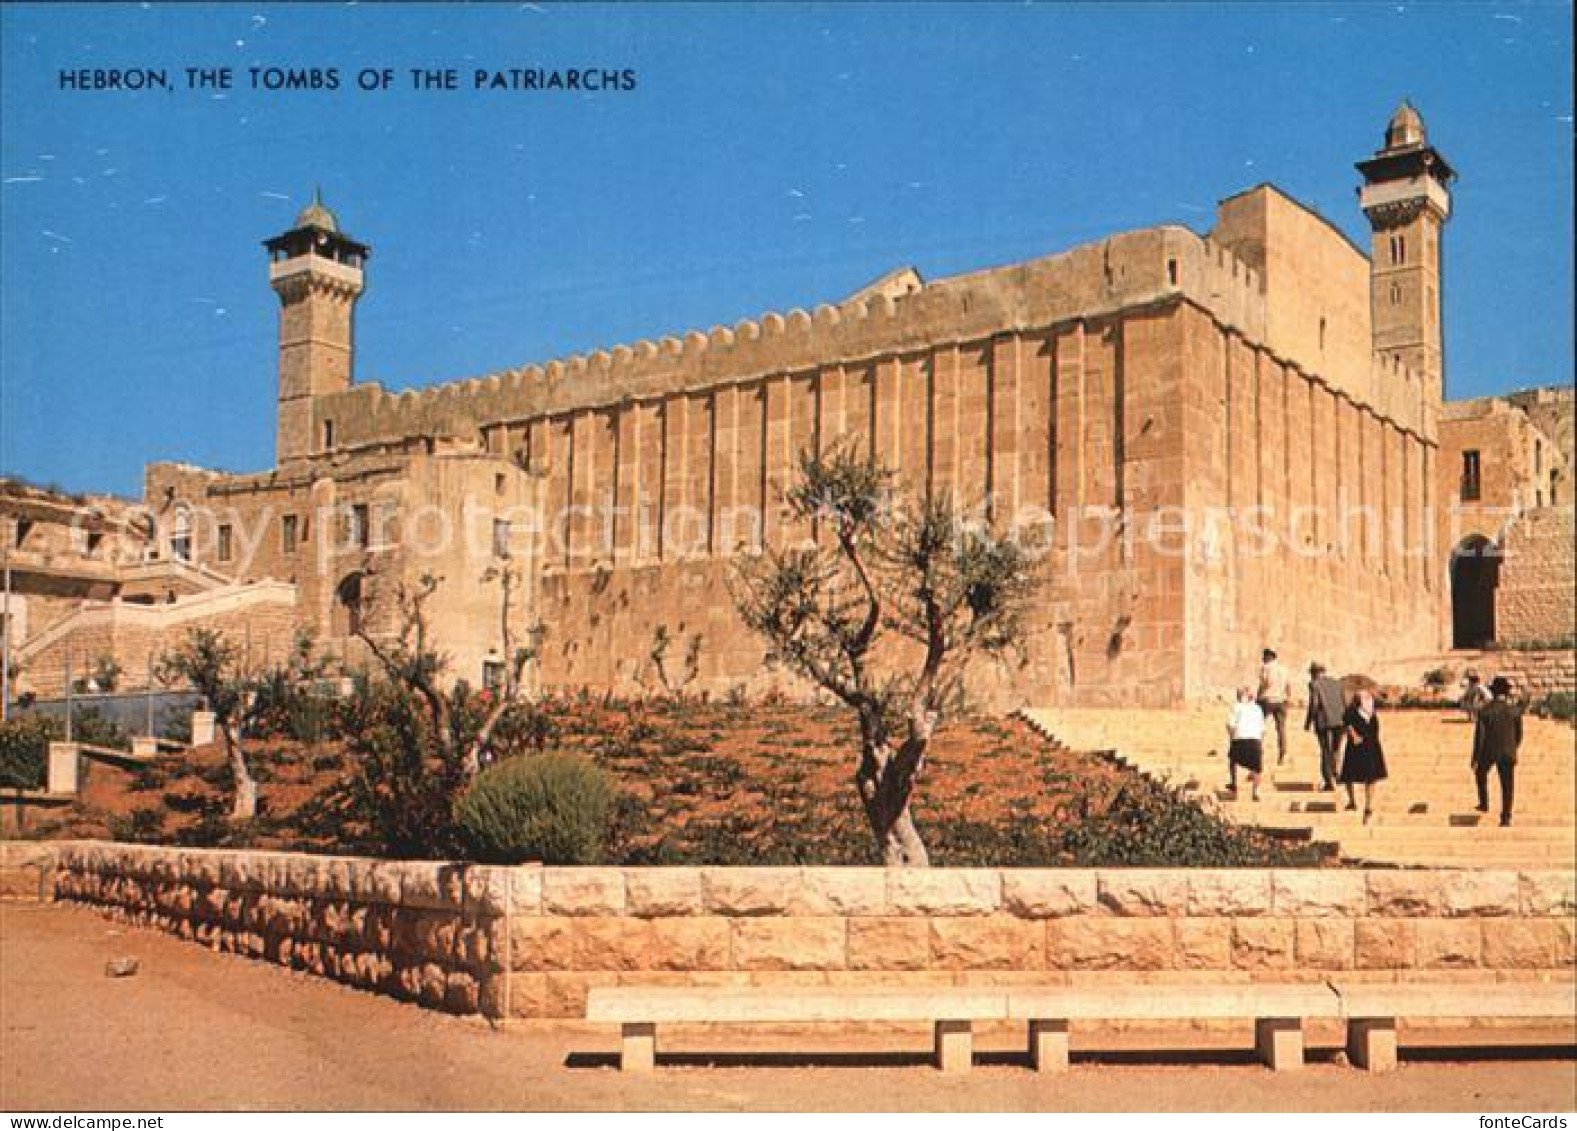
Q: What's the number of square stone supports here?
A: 5